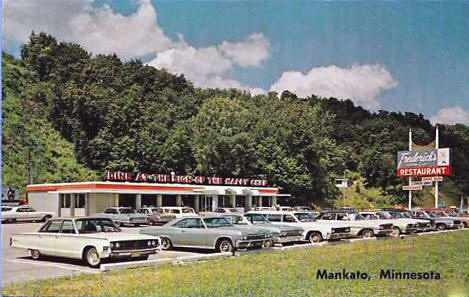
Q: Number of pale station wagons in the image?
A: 2